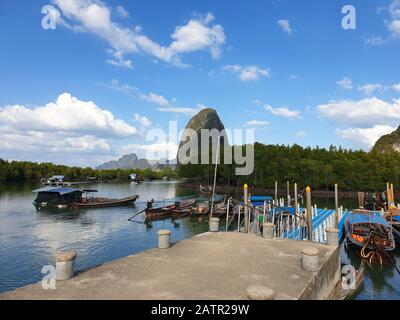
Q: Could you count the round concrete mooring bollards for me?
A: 7